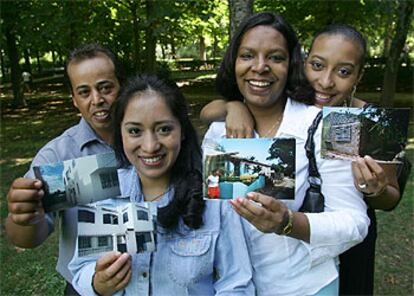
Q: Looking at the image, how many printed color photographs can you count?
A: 4